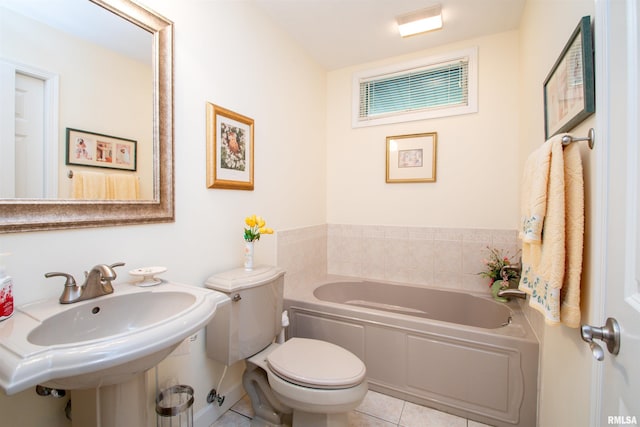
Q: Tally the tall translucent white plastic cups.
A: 0